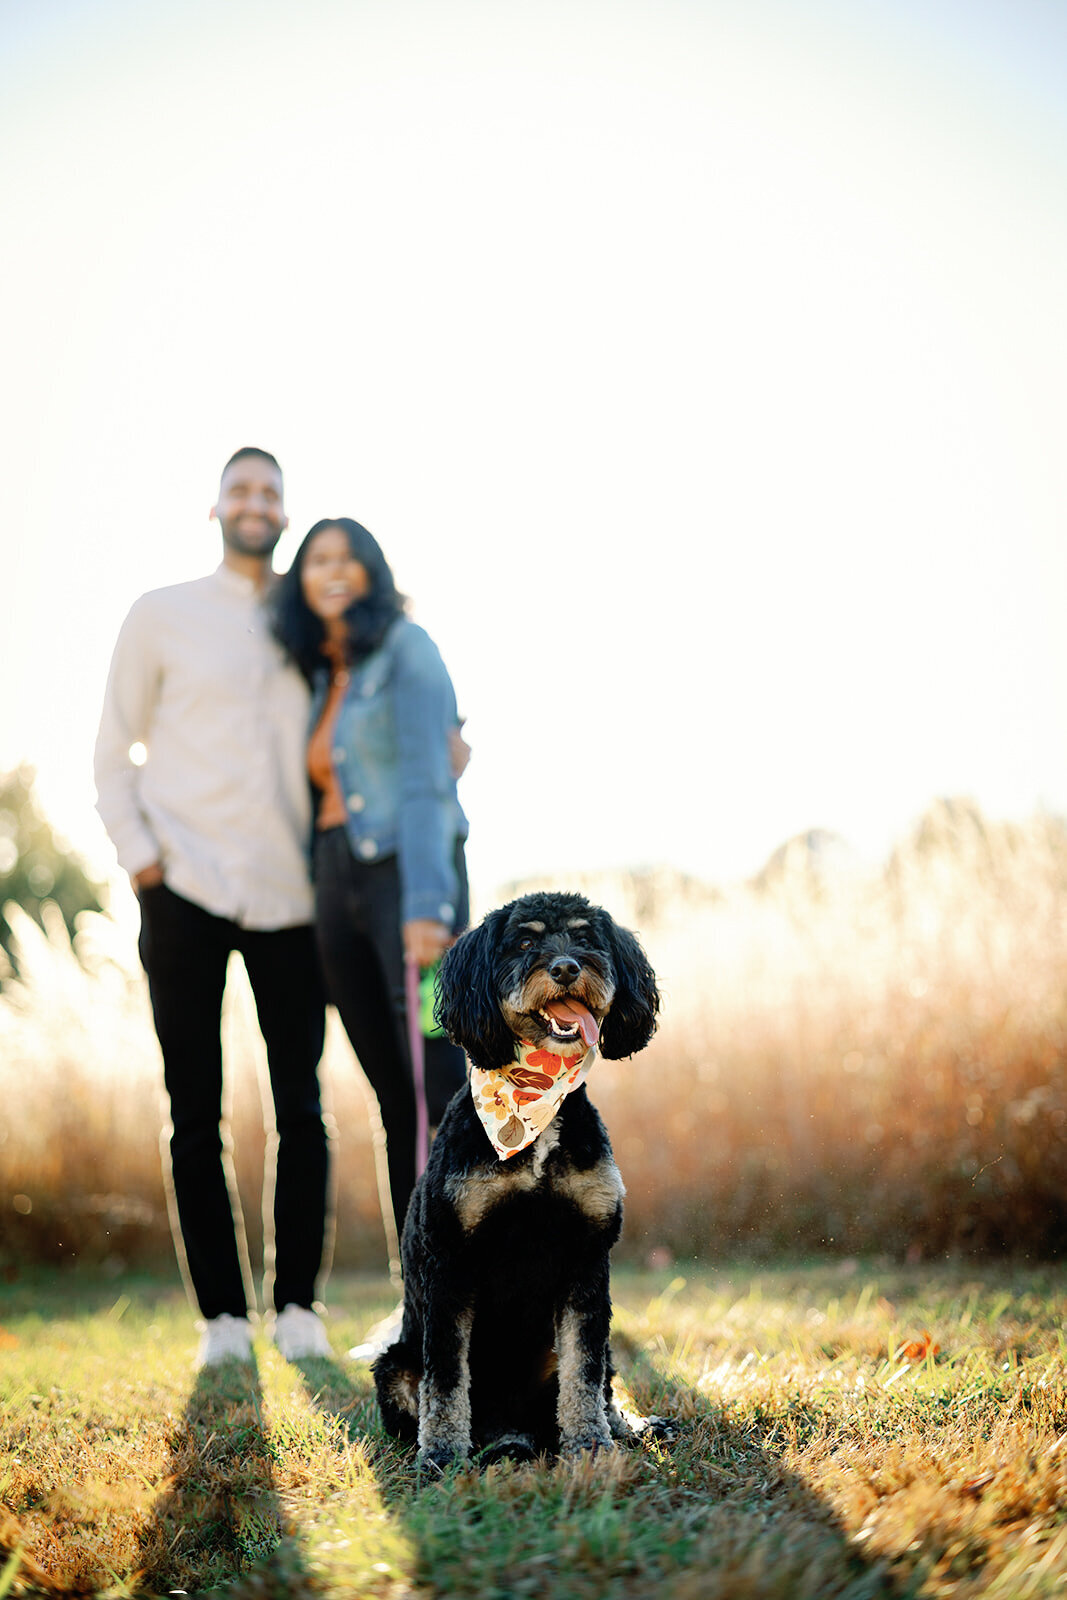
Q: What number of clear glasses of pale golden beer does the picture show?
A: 0